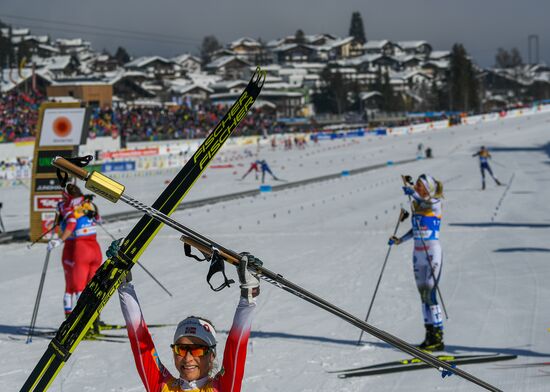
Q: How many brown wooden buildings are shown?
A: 1